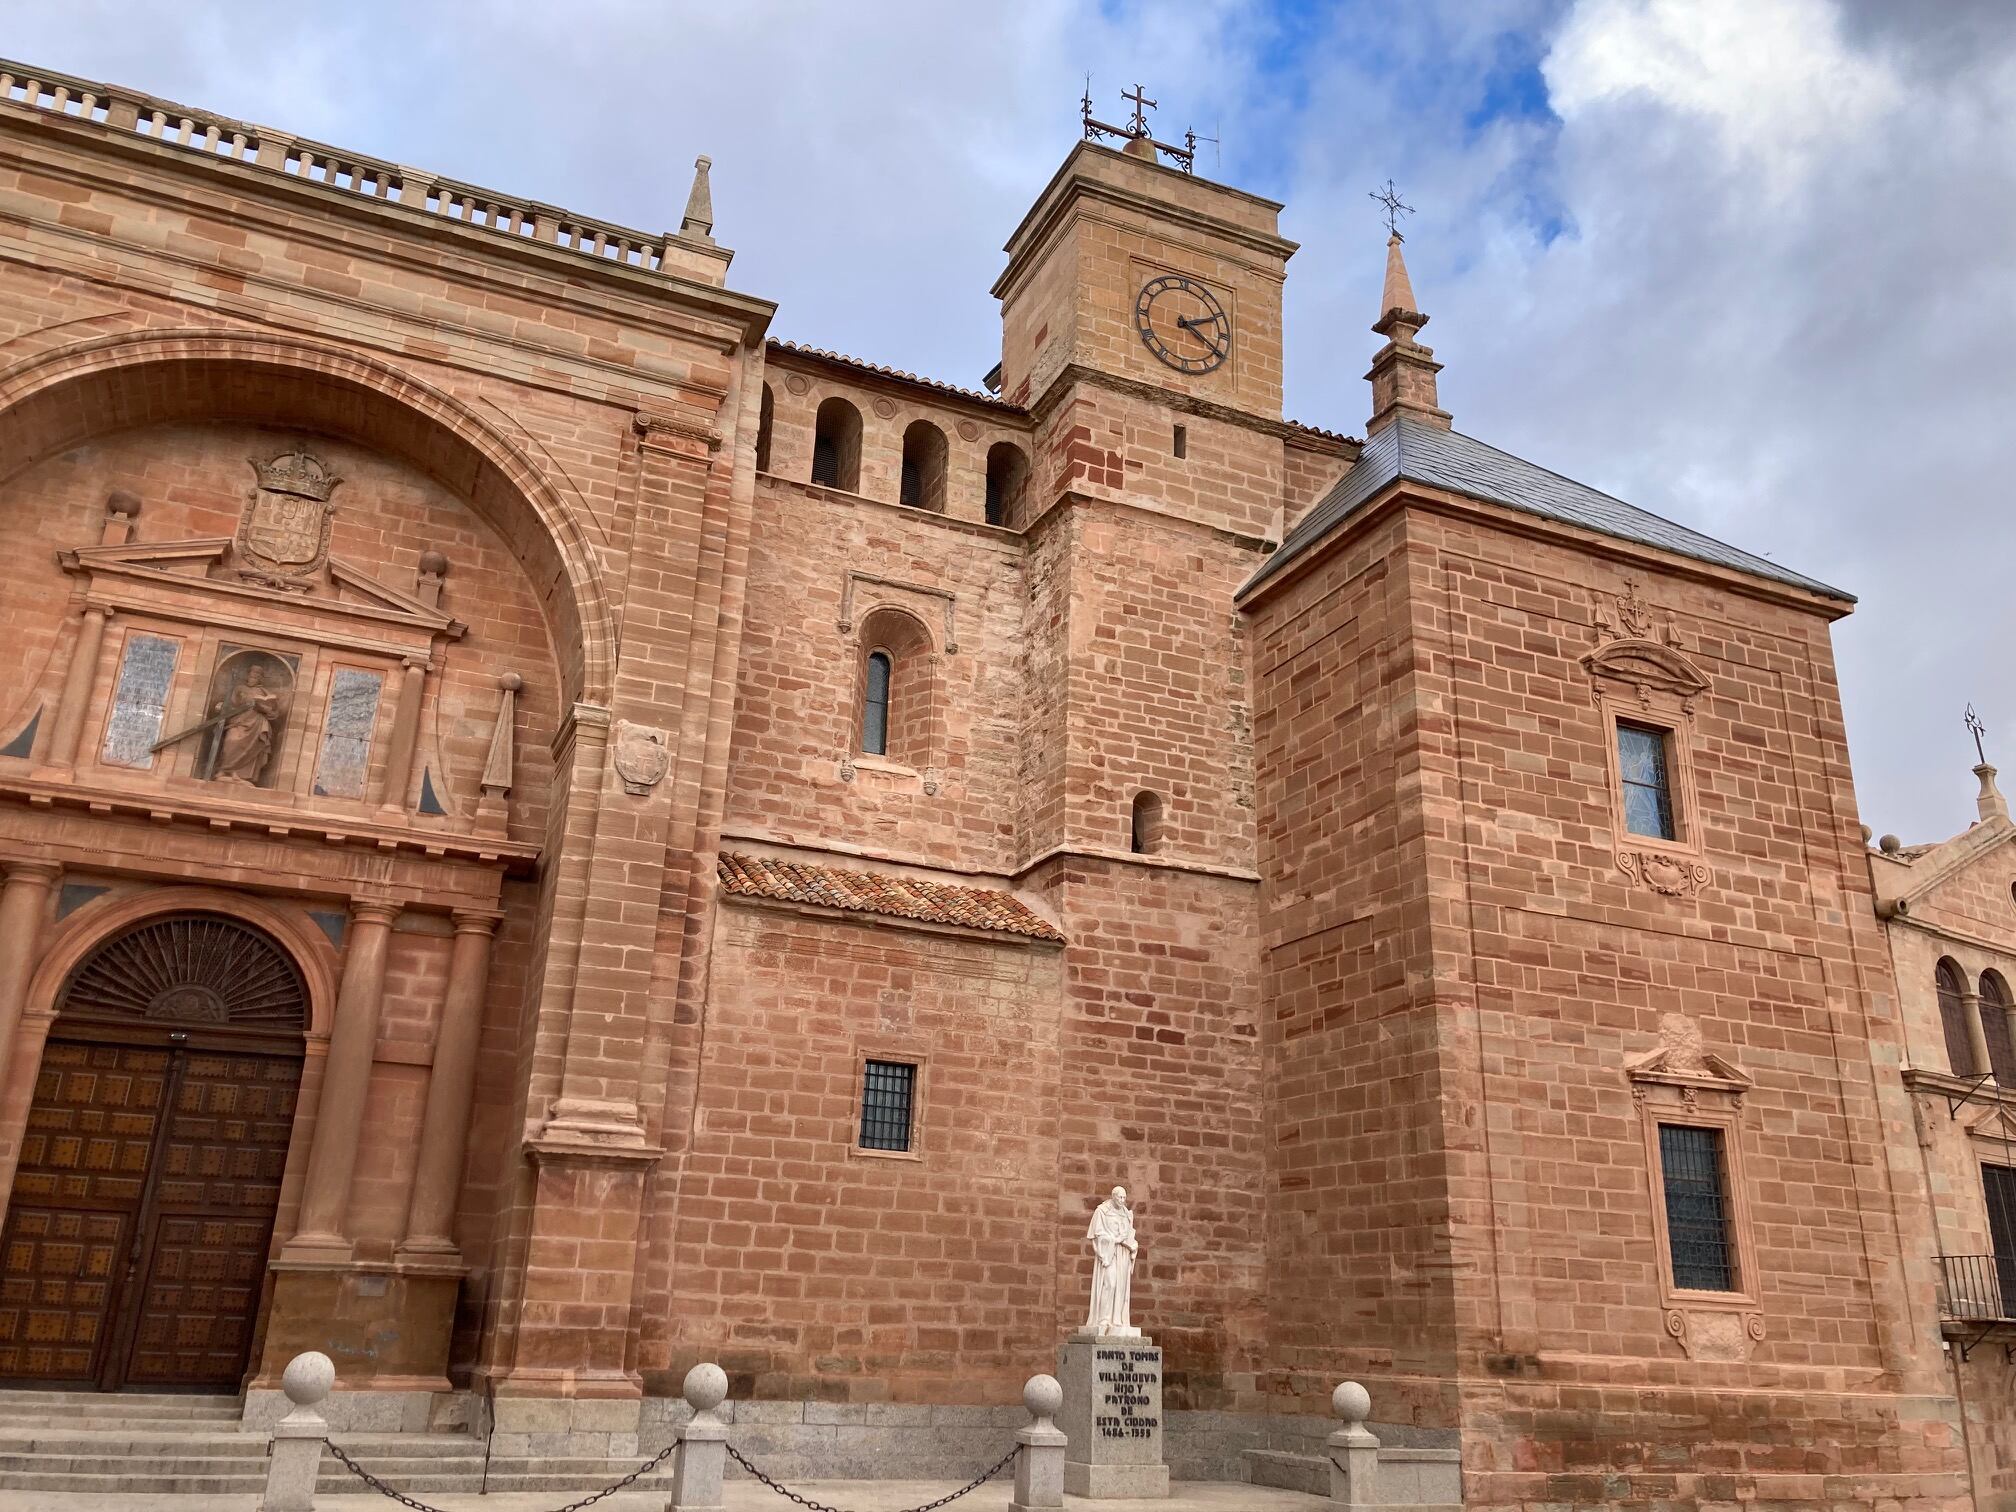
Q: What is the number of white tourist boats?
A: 0